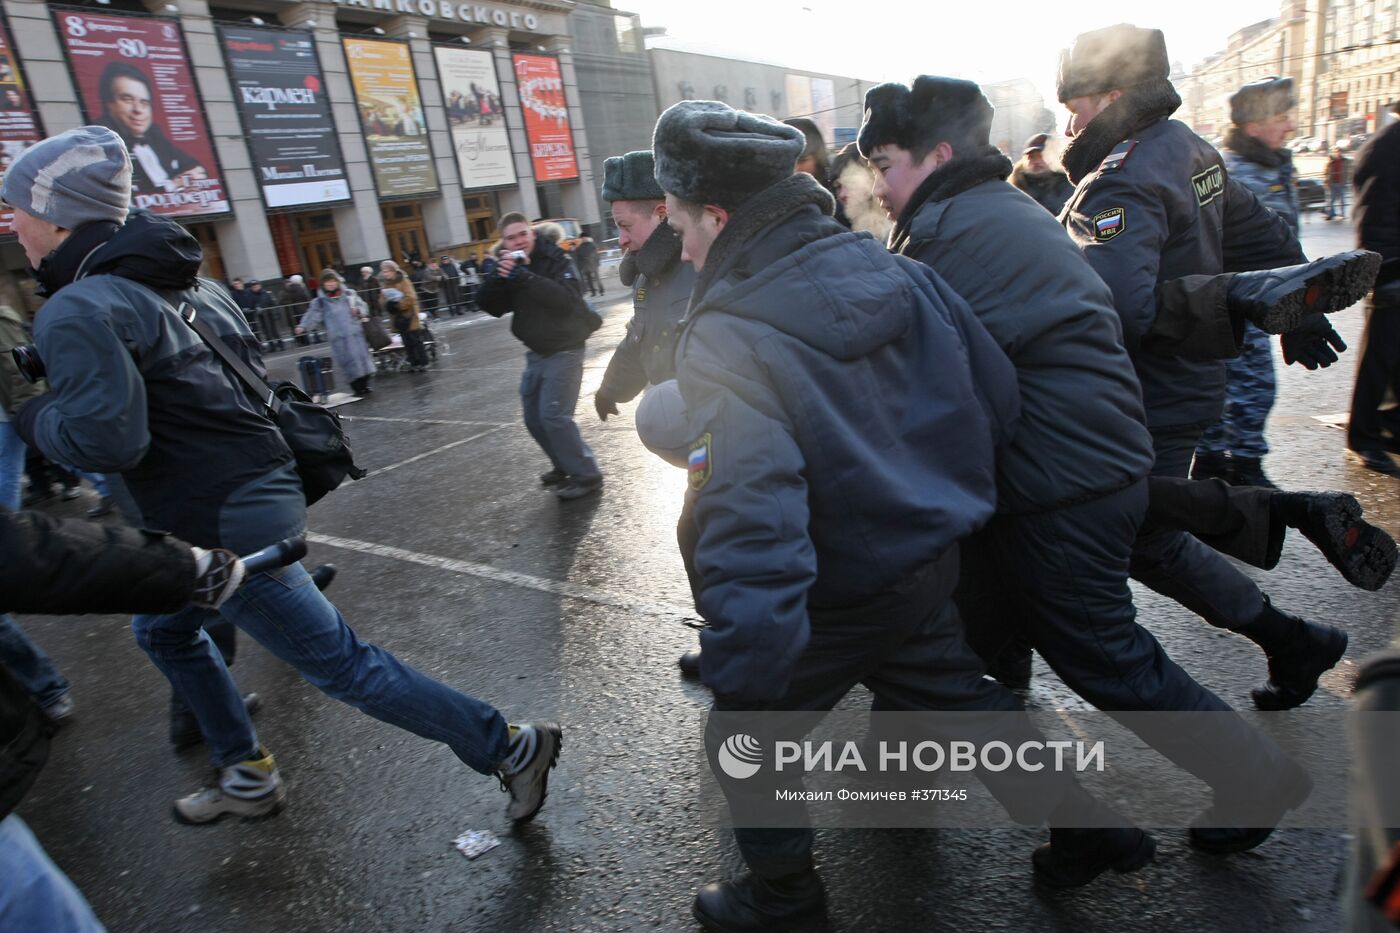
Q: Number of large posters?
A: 6